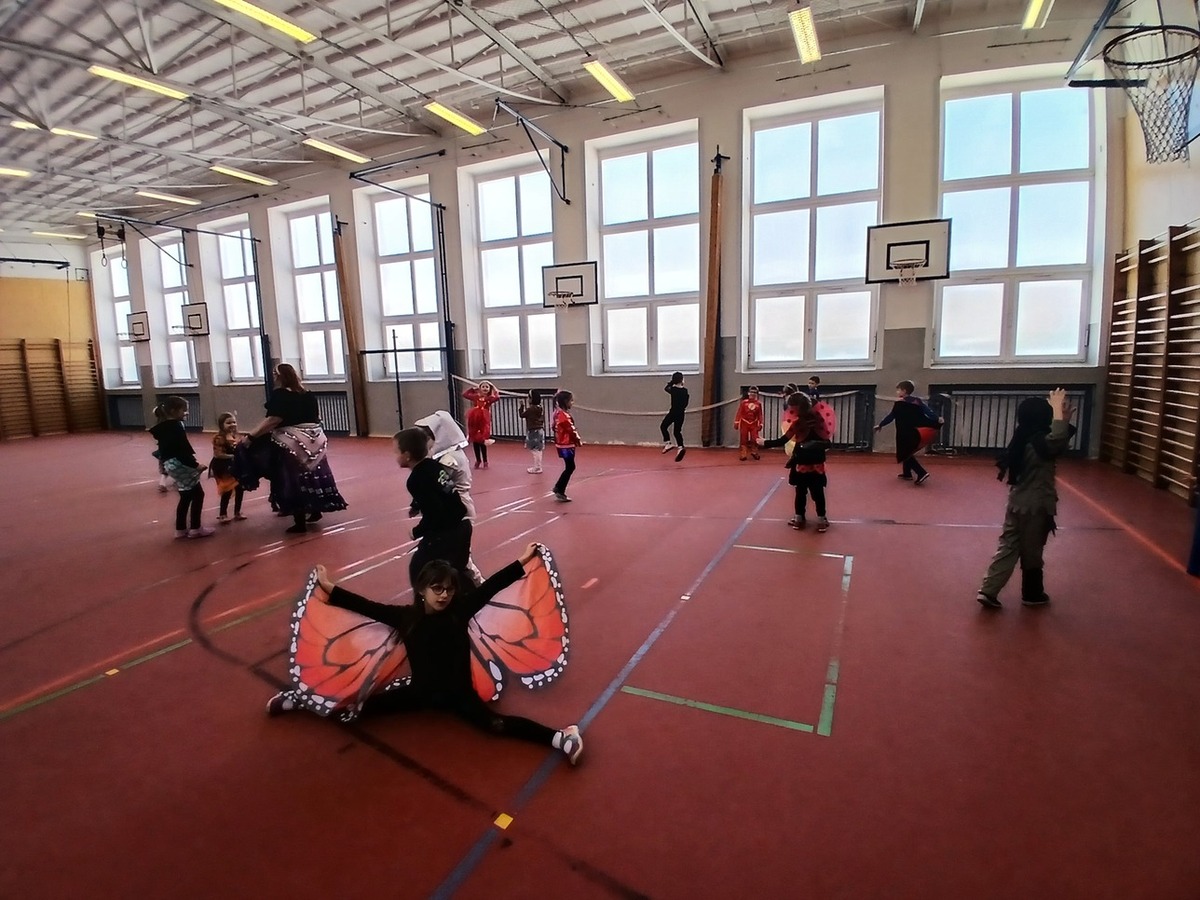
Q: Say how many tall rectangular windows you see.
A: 9